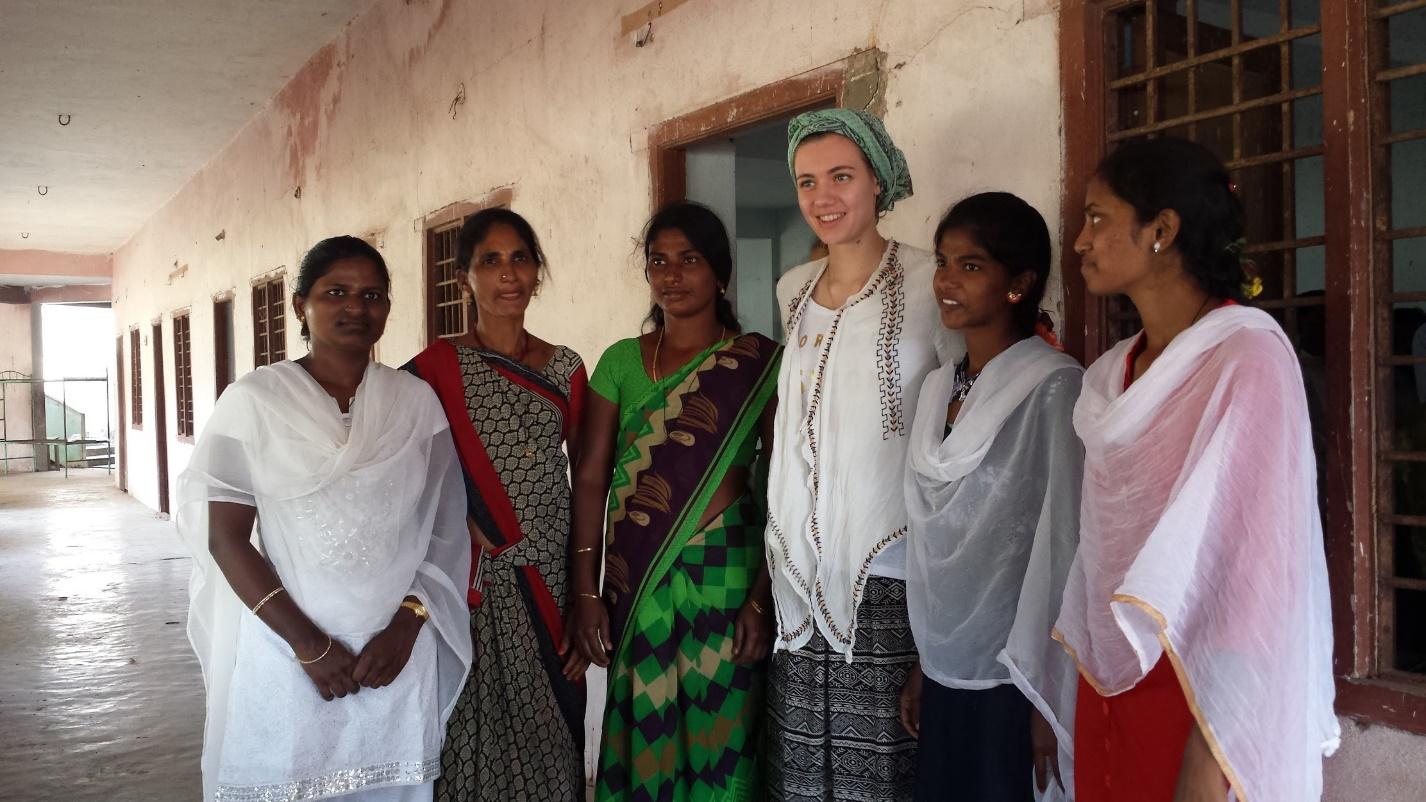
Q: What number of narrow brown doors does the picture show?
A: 3